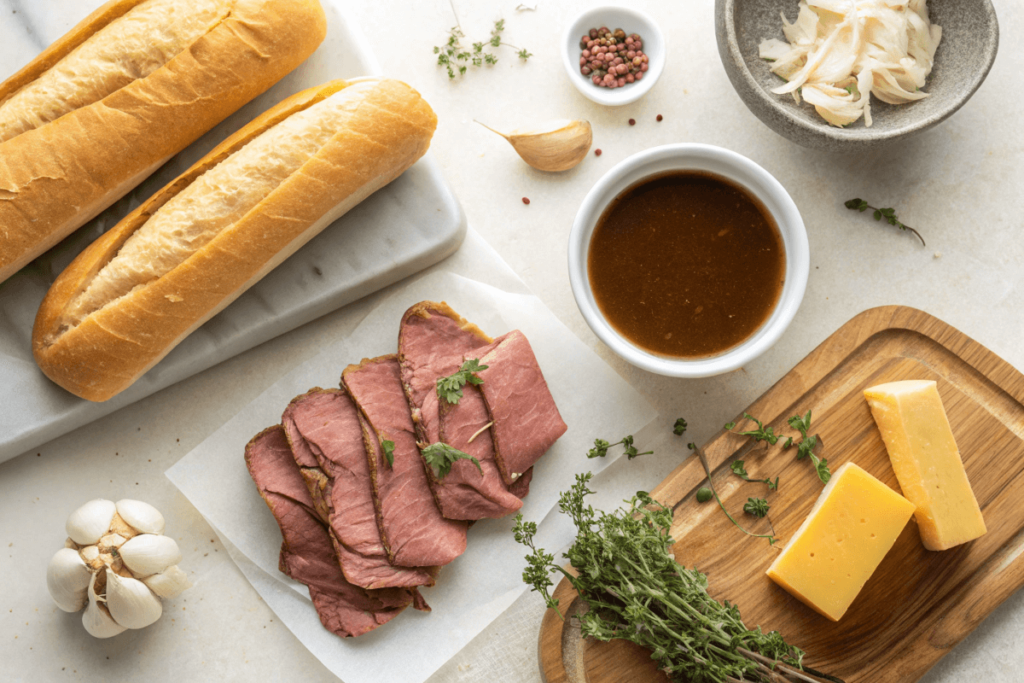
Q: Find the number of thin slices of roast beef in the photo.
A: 5